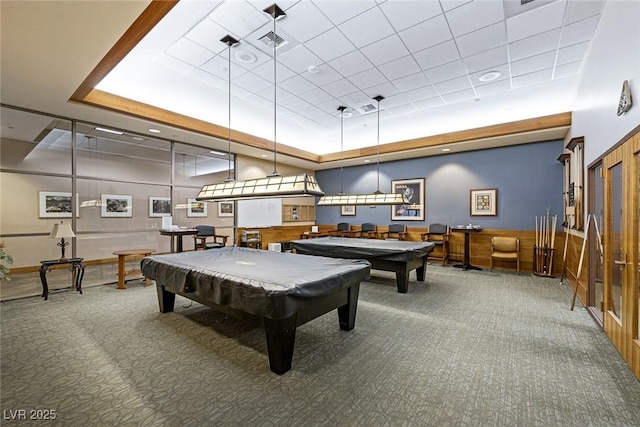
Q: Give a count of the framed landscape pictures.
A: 5